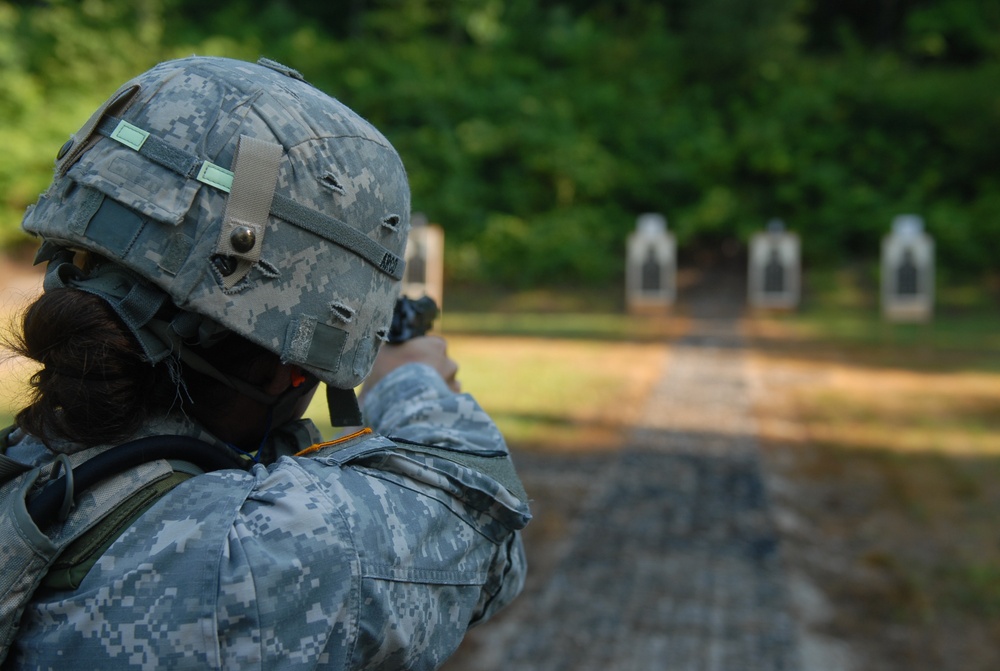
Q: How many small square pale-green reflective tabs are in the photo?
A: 2